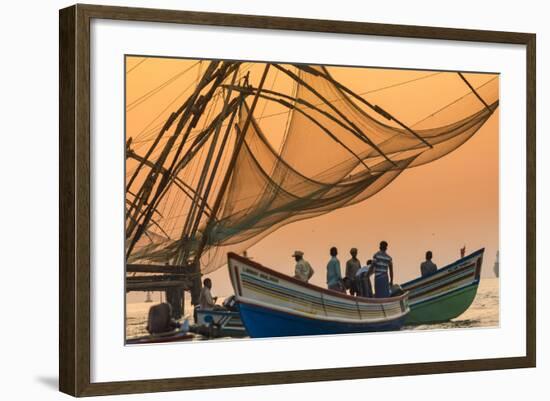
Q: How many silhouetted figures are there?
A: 7